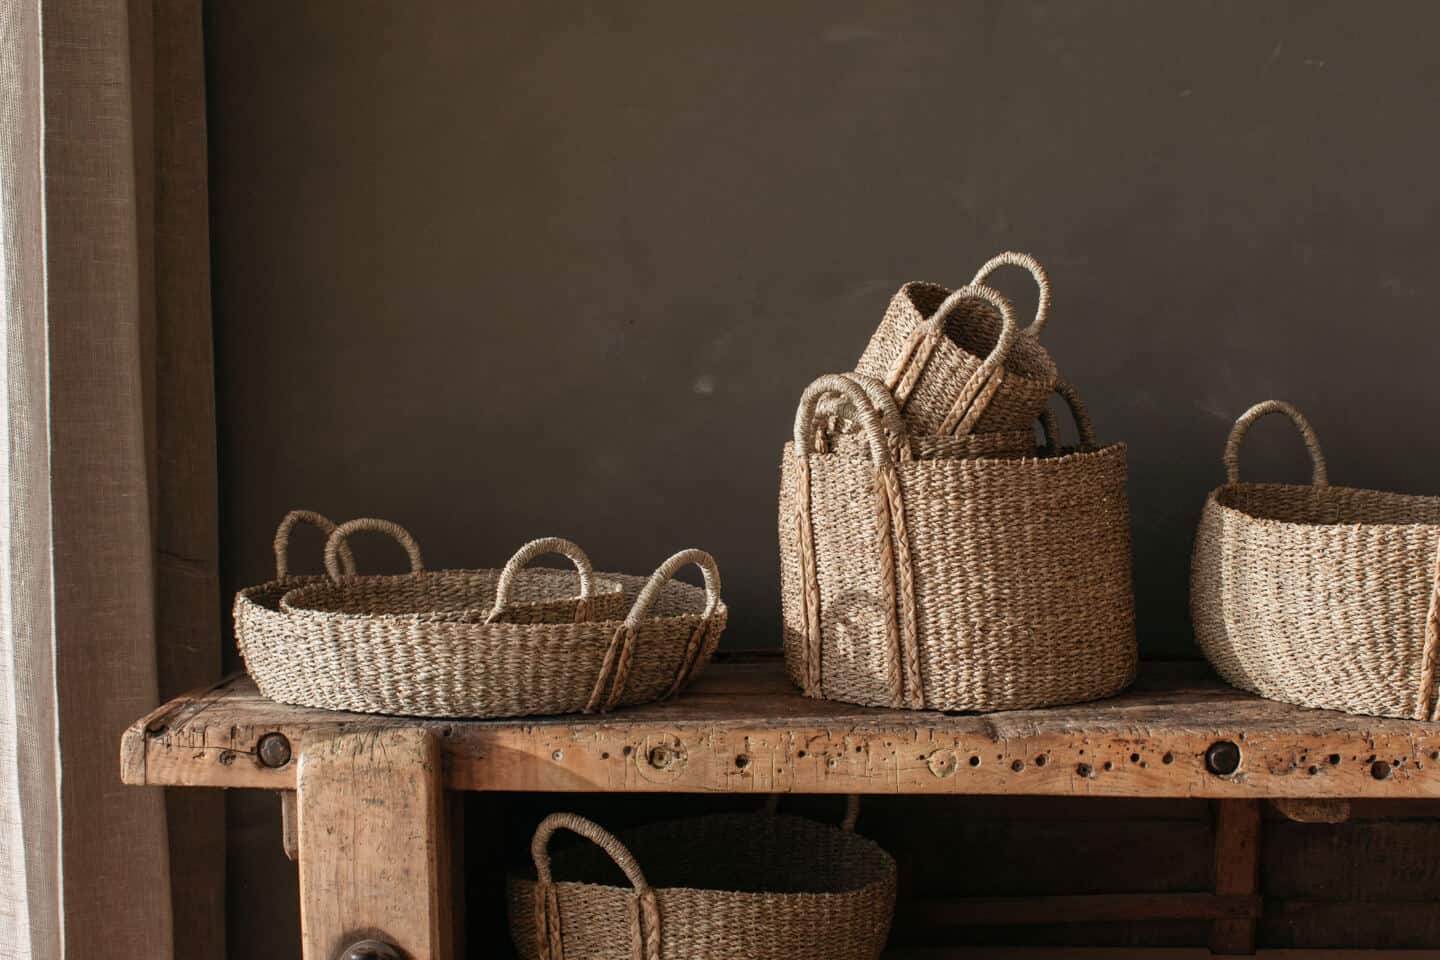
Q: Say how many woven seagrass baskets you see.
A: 7